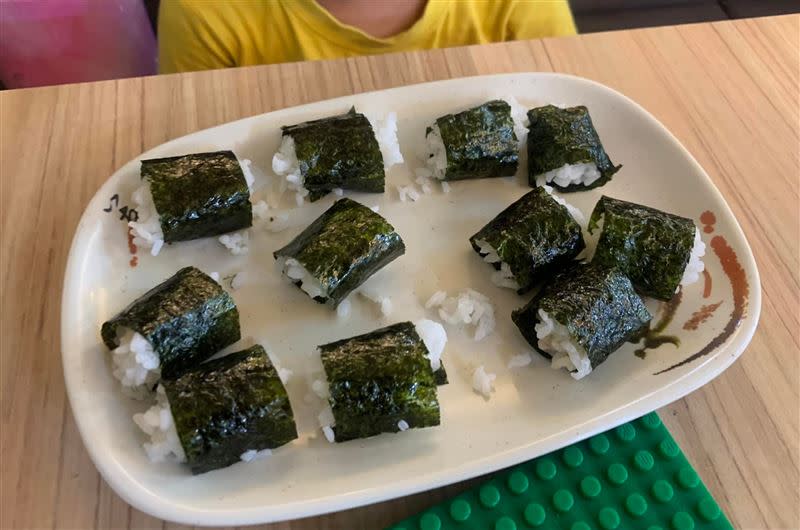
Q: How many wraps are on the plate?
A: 11